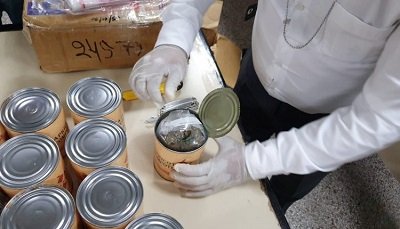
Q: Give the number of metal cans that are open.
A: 1